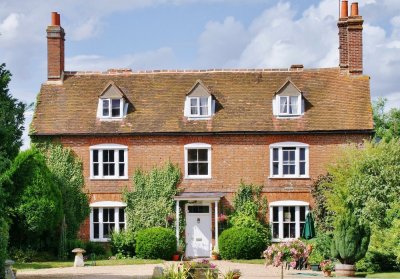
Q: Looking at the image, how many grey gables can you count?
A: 3